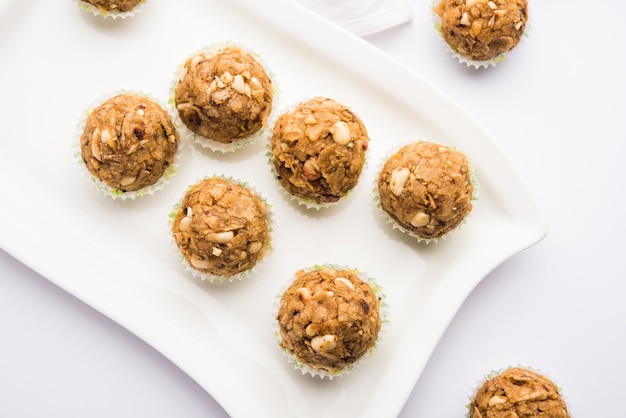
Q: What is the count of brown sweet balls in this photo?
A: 9